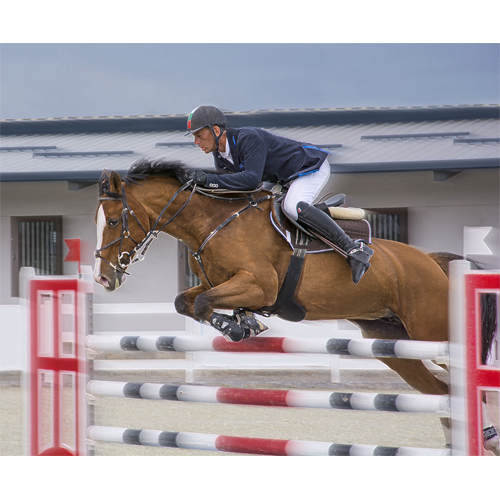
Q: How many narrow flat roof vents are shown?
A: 6